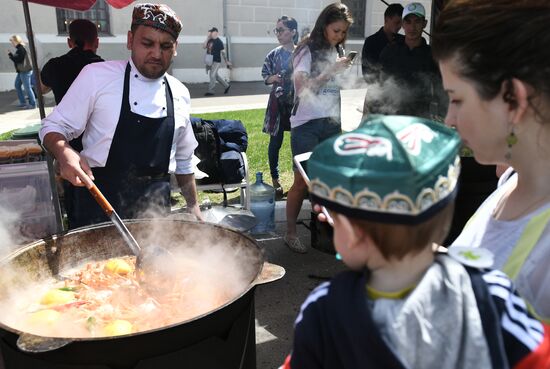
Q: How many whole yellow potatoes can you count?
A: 4